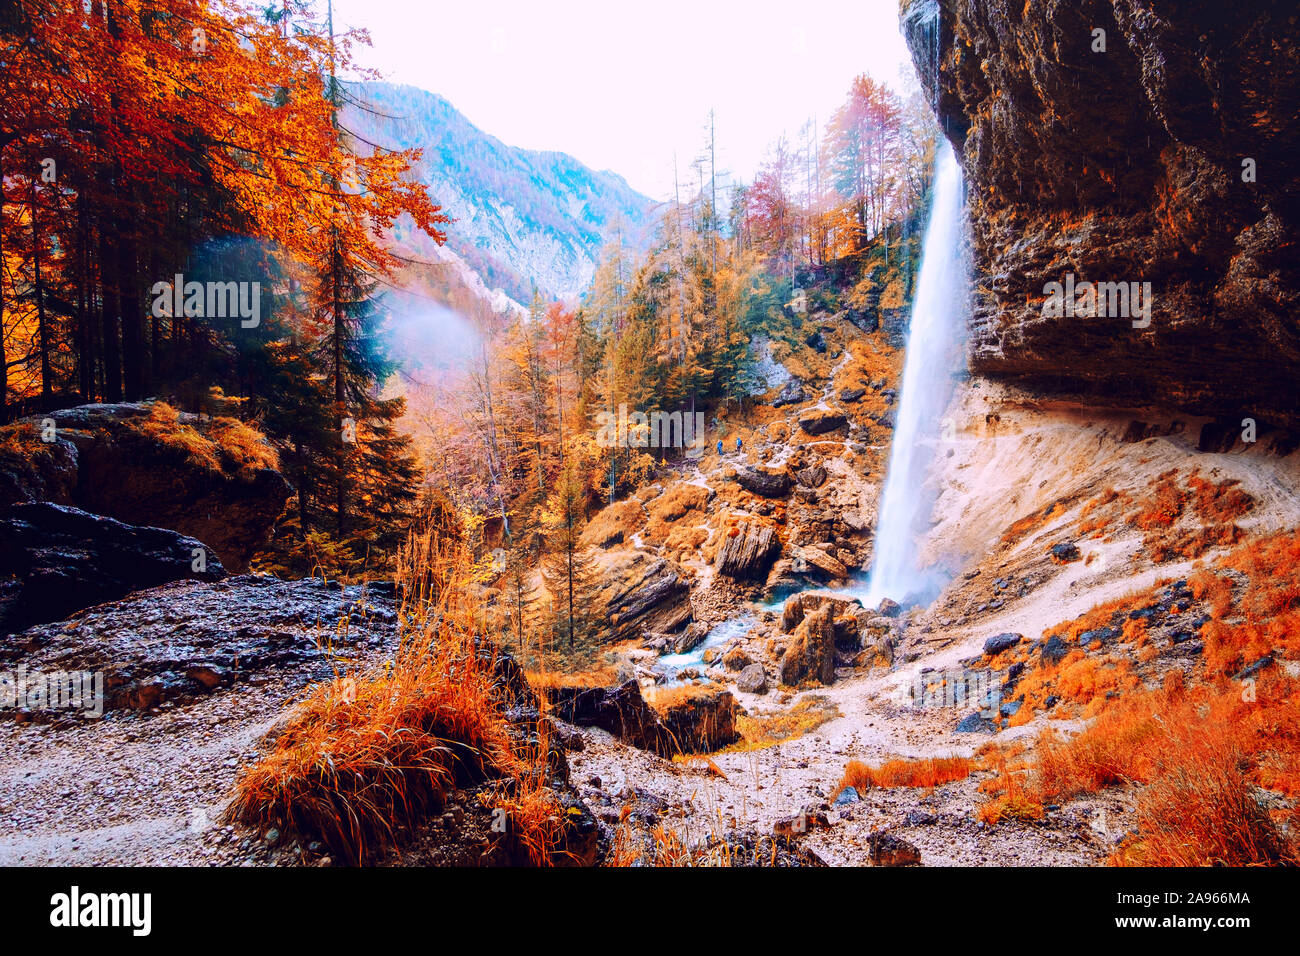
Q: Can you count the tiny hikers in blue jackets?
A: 2